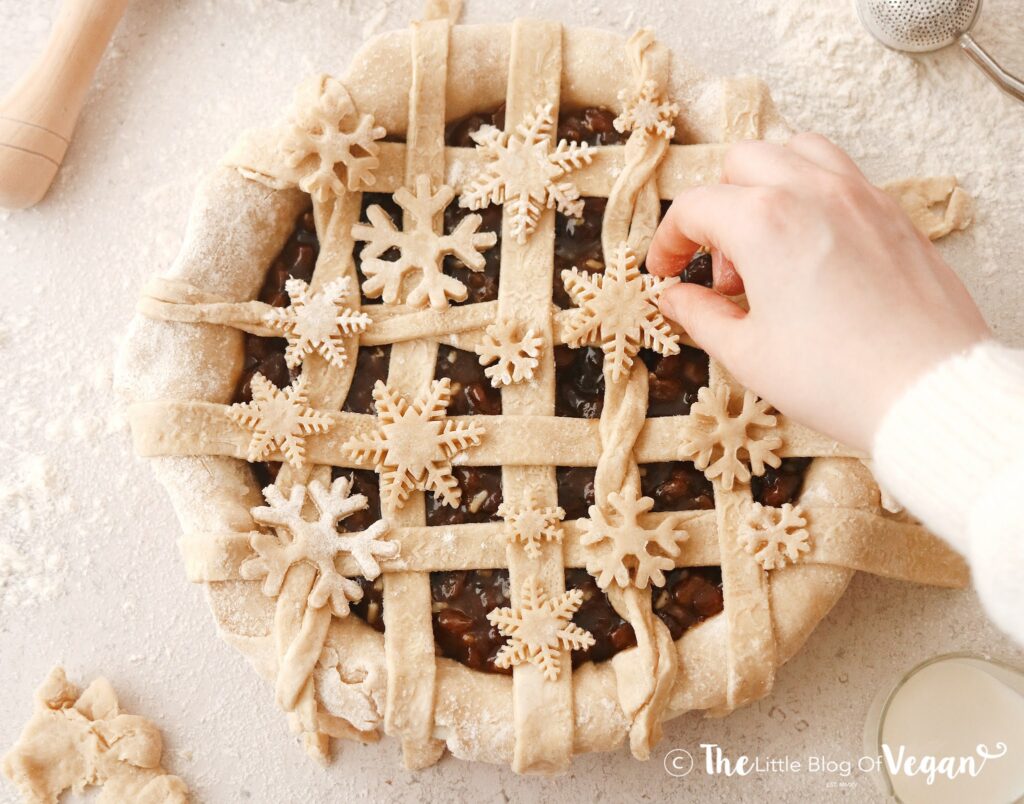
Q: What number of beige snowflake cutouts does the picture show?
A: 15